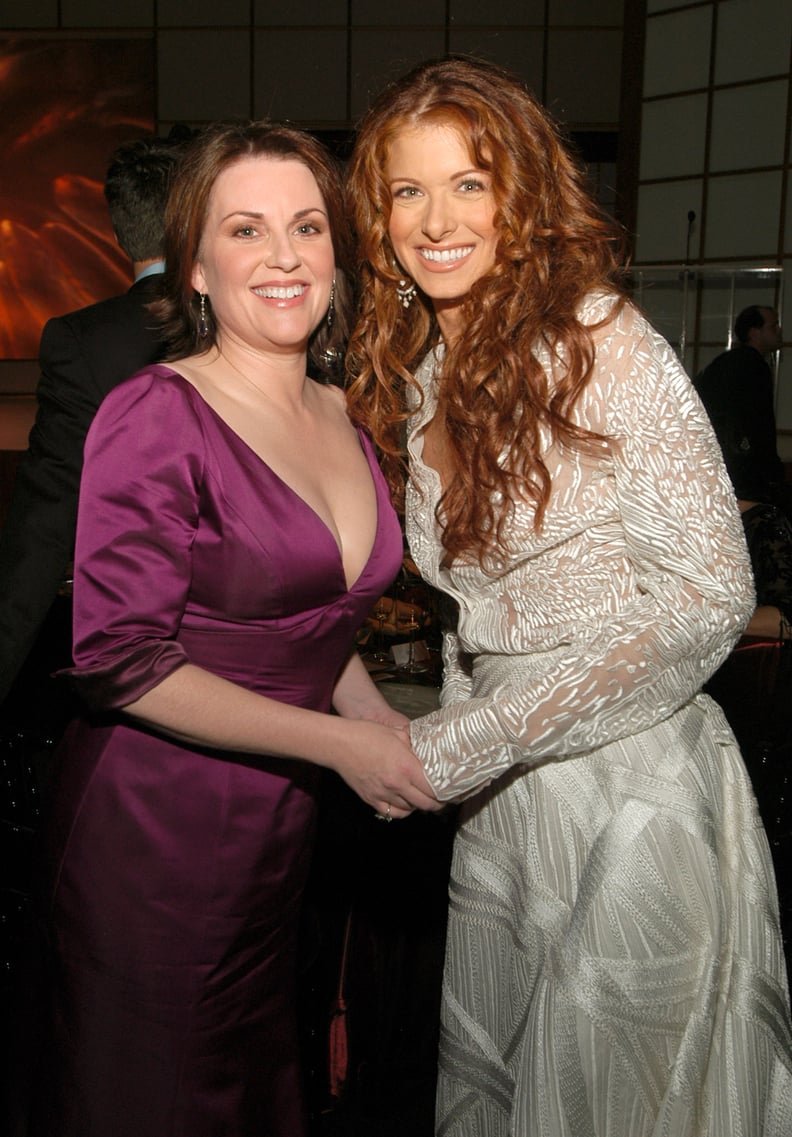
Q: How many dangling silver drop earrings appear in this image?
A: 3